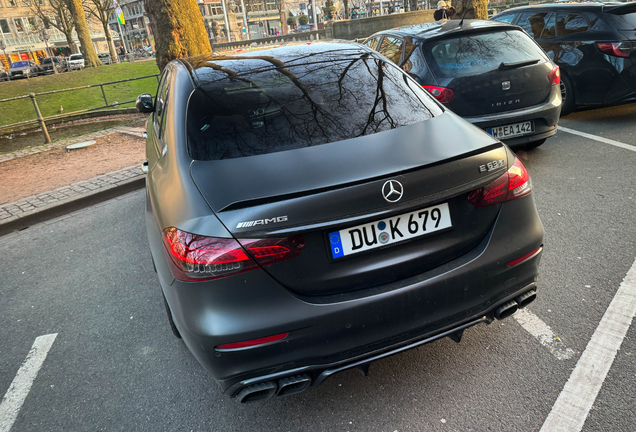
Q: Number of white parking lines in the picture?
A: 4